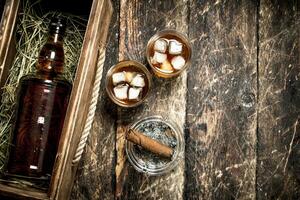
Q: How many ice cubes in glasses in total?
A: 8